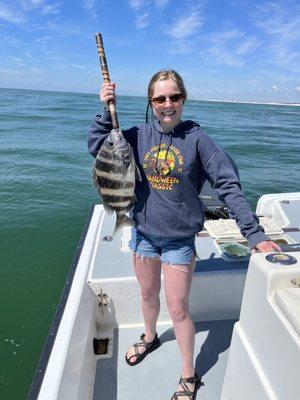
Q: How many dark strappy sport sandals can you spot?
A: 2